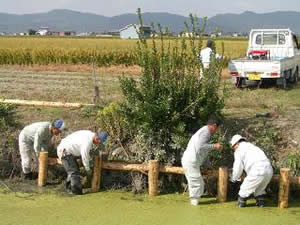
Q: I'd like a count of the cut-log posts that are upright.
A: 5